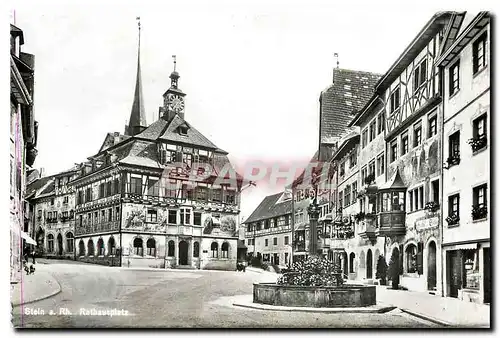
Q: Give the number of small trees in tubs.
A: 2